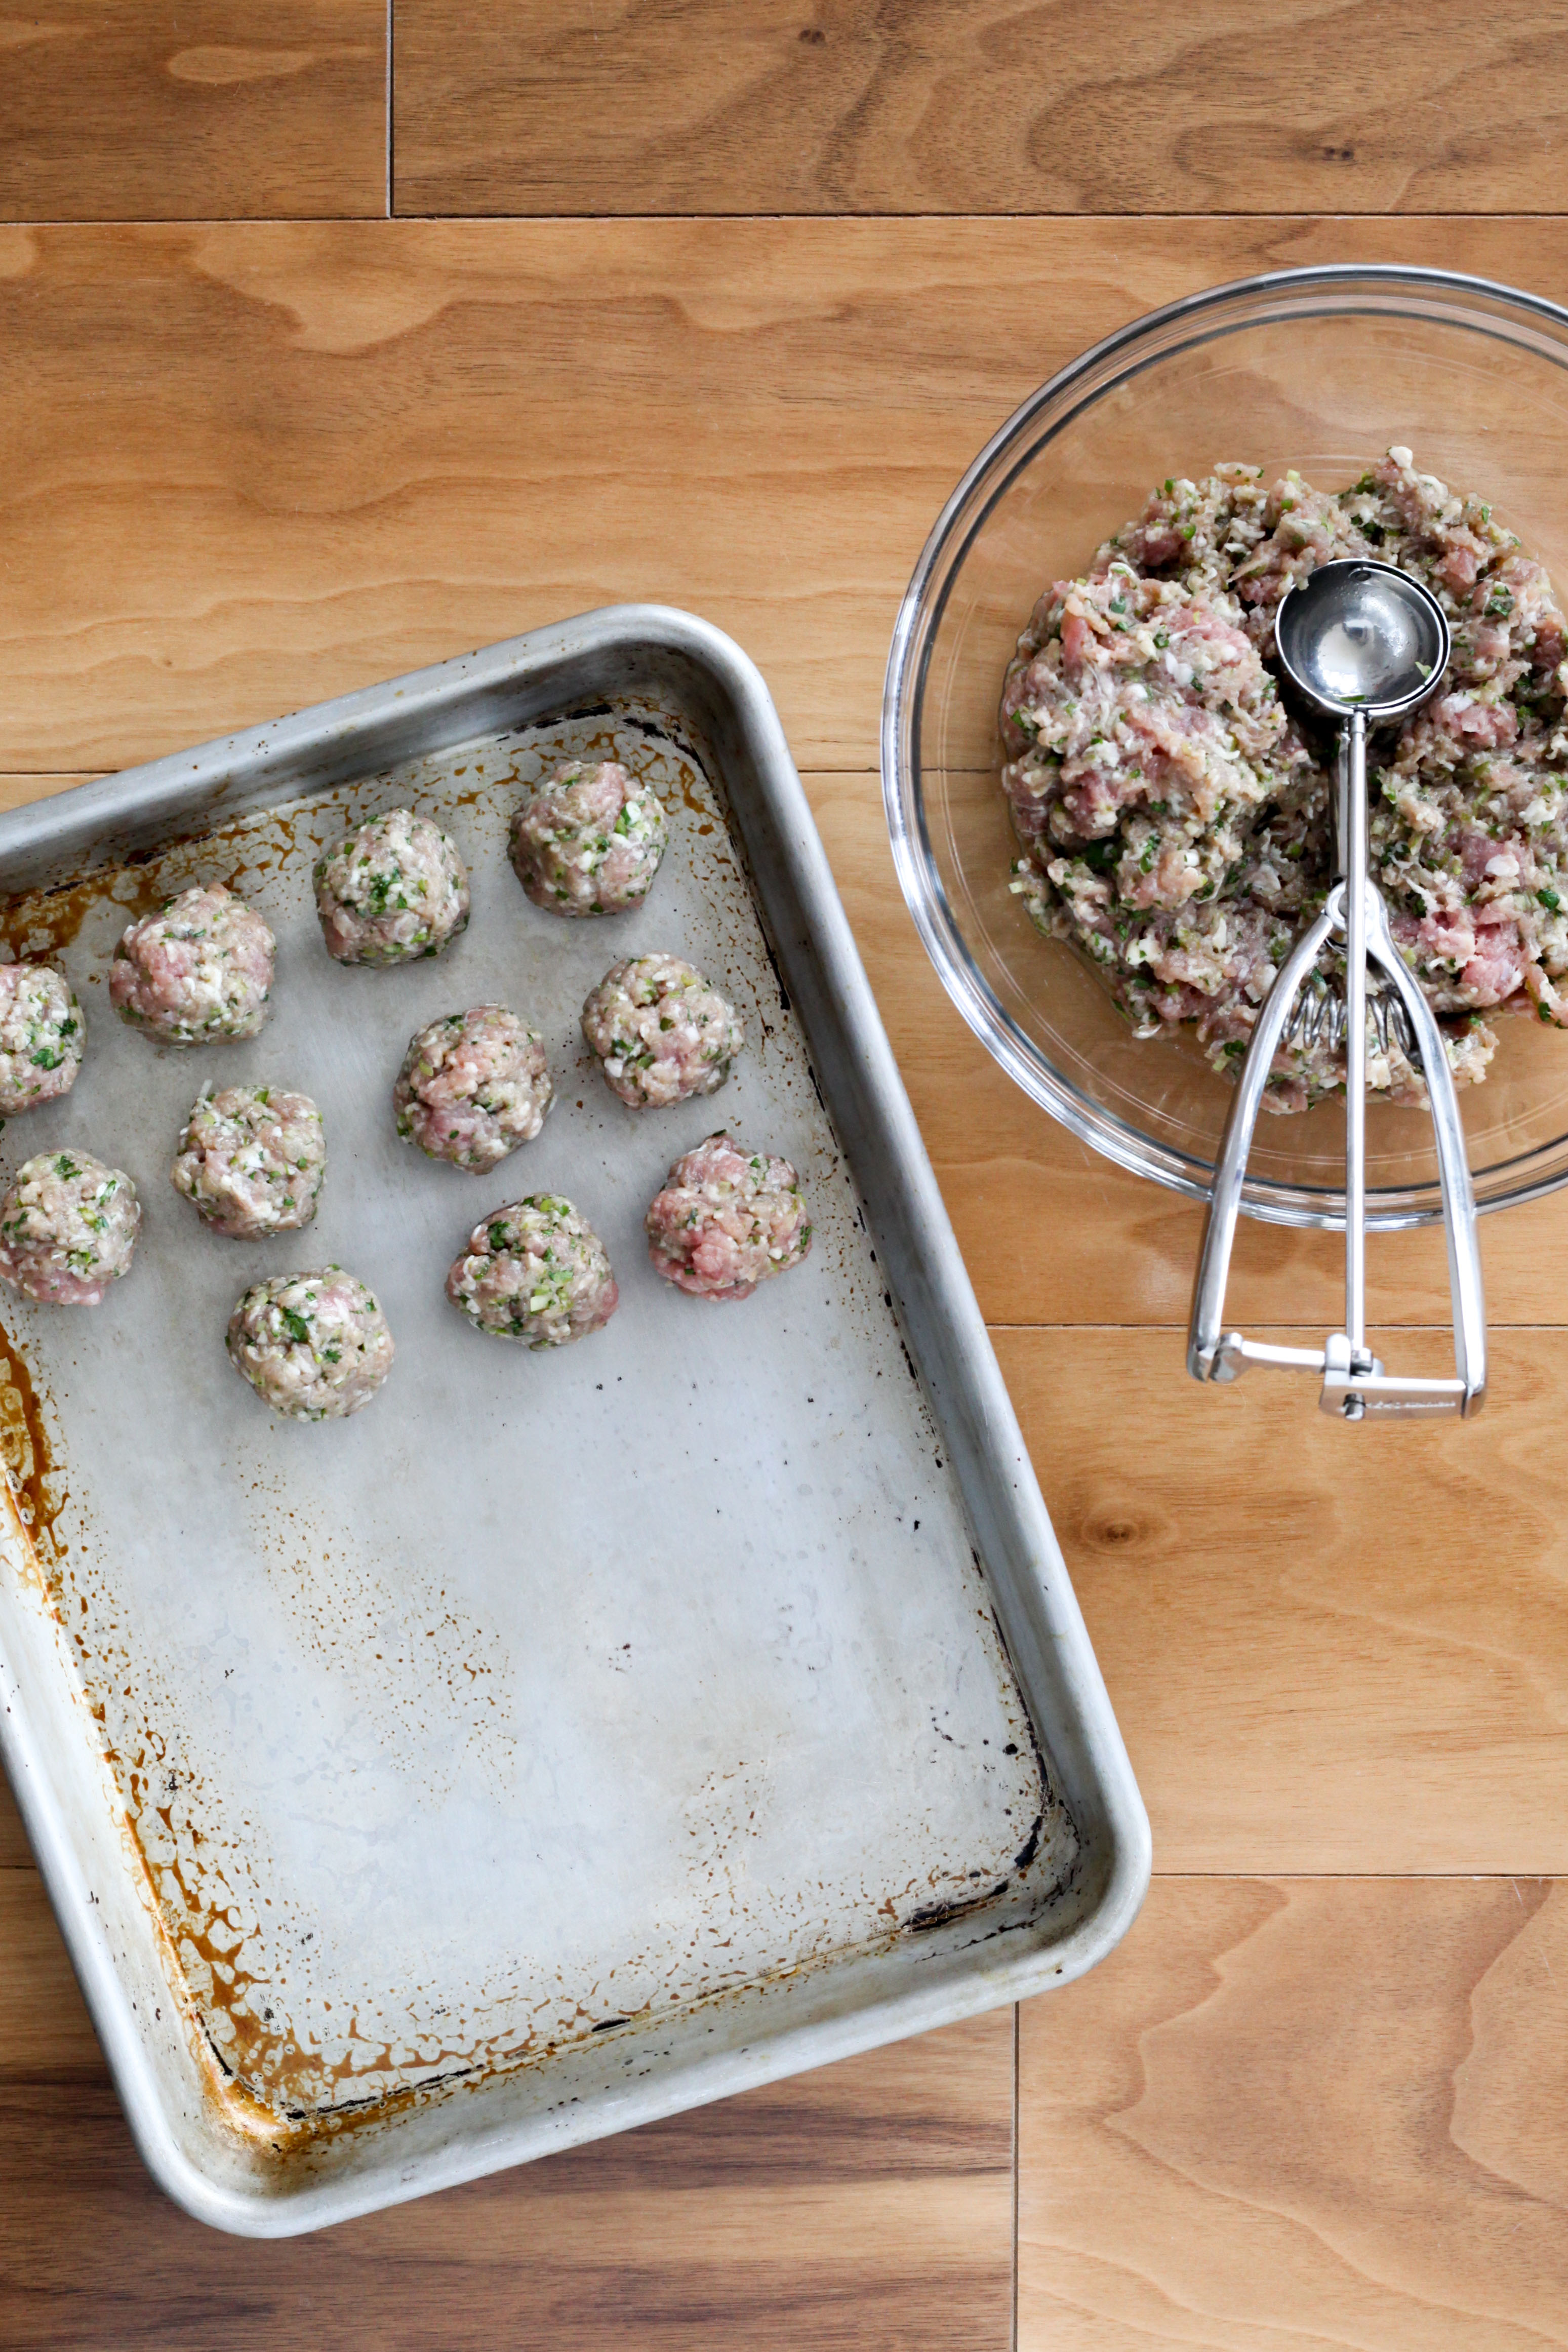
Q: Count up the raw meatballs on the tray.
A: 11